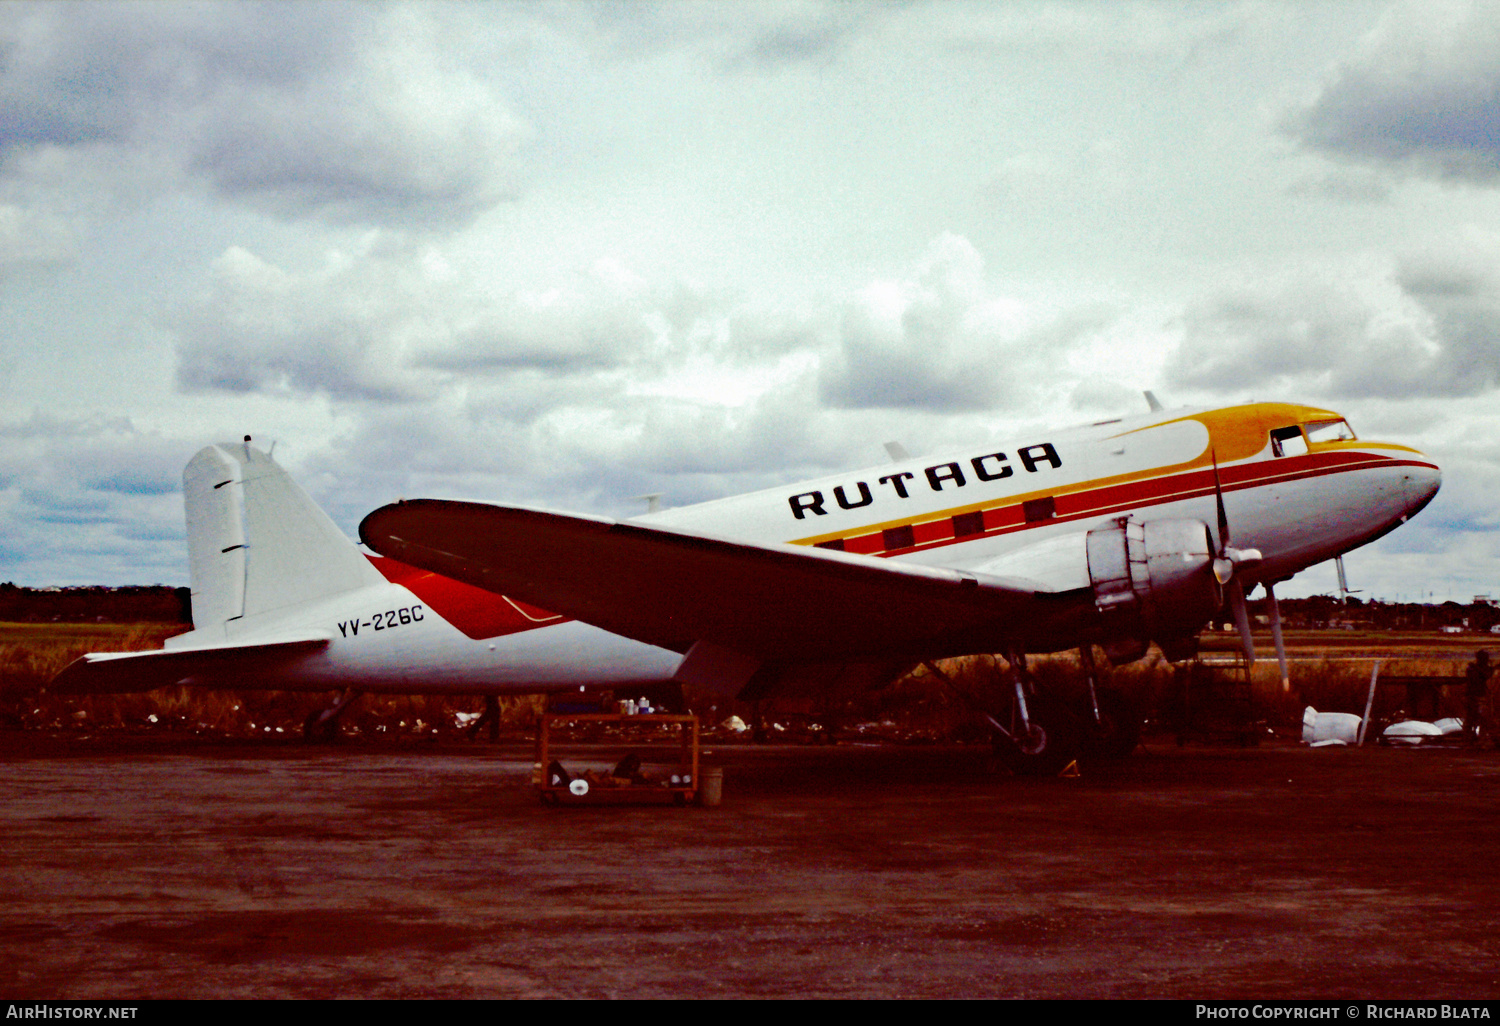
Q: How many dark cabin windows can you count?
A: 4